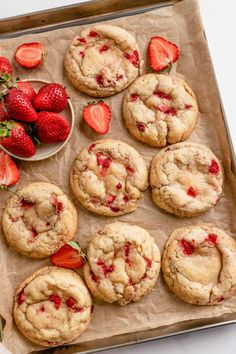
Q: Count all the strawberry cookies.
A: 8